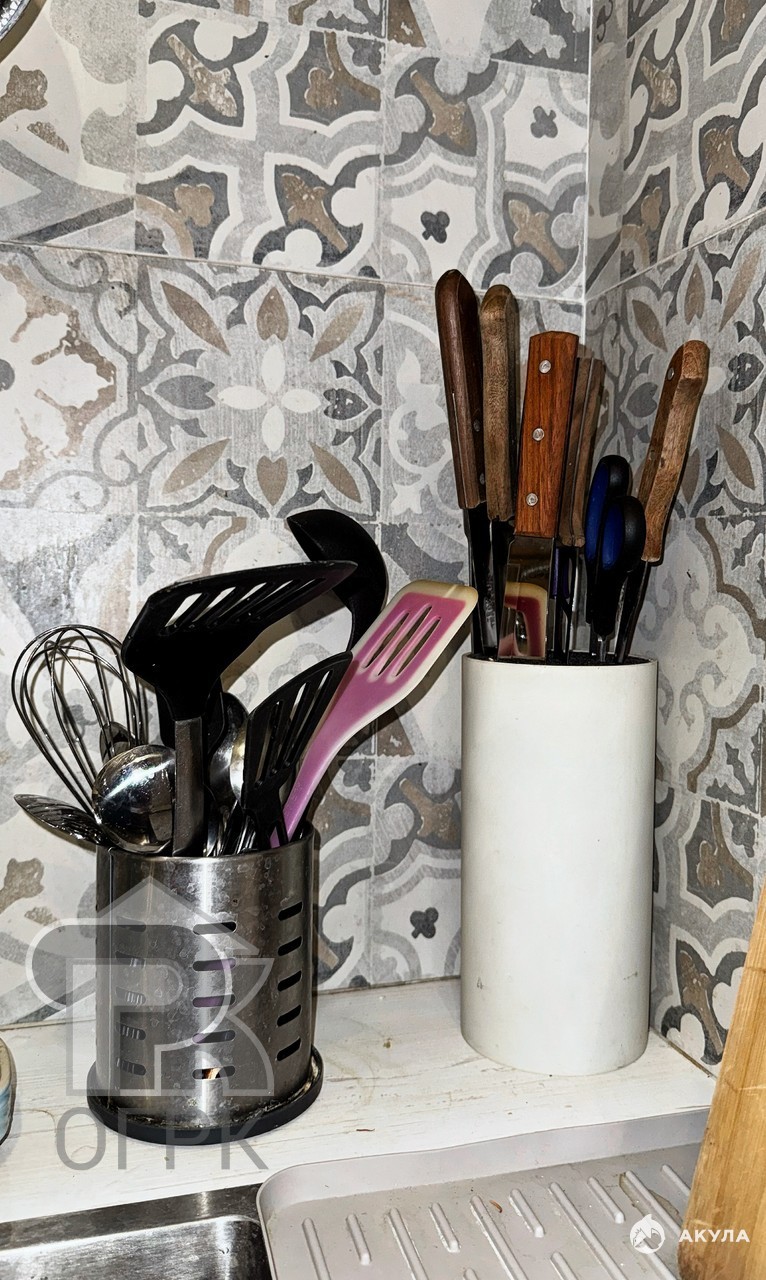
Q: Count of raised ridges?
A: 13